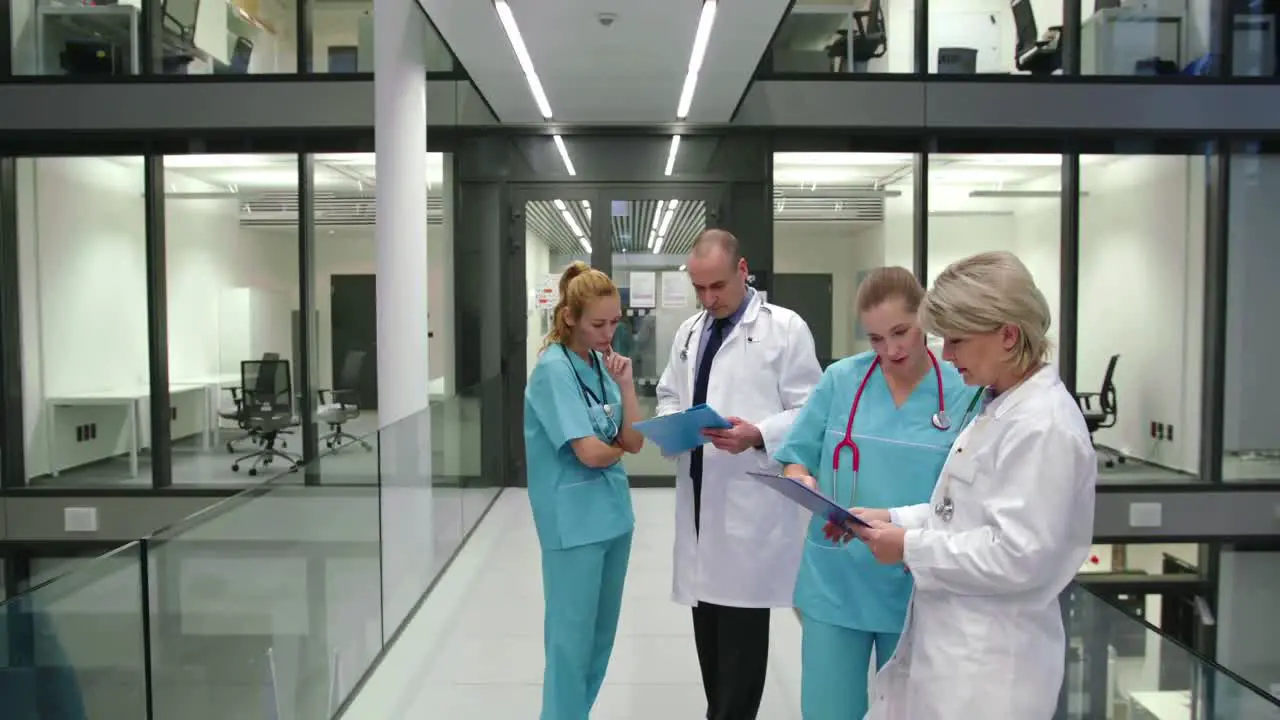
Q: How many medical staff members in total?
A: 4